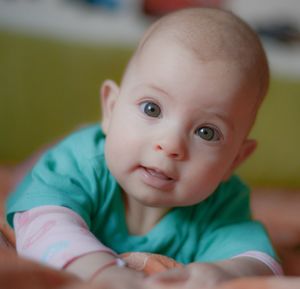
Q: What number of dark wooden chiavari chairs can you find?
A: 0